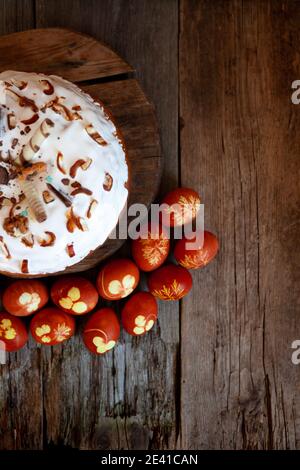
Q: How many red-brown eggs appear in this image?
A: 11